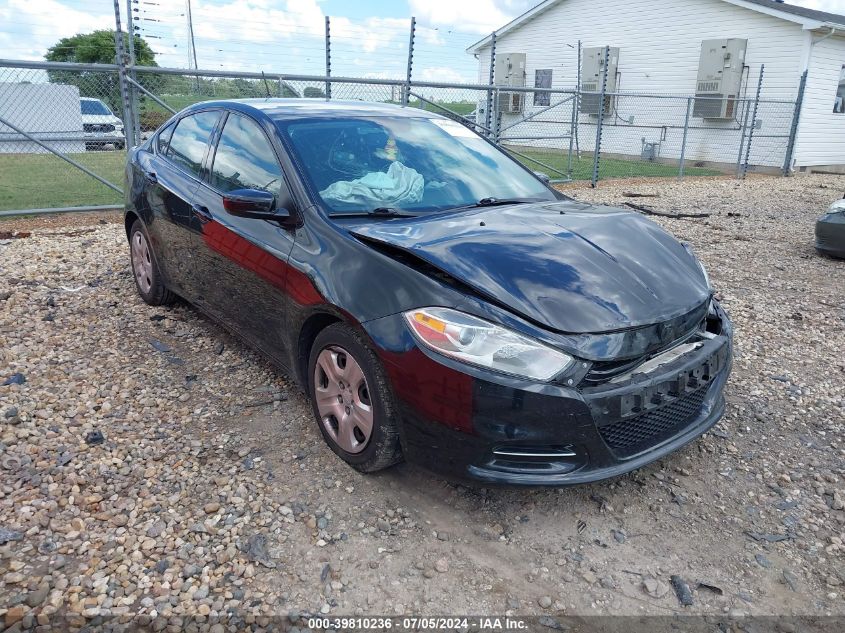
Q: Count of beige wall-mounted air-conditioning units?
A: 3